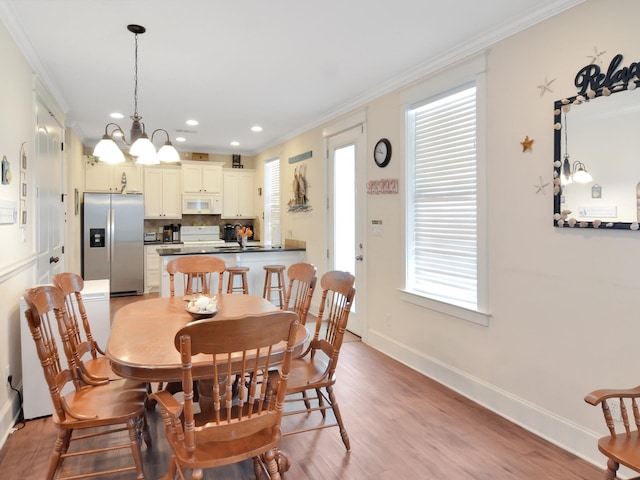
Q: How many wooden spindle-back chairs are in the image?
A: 7